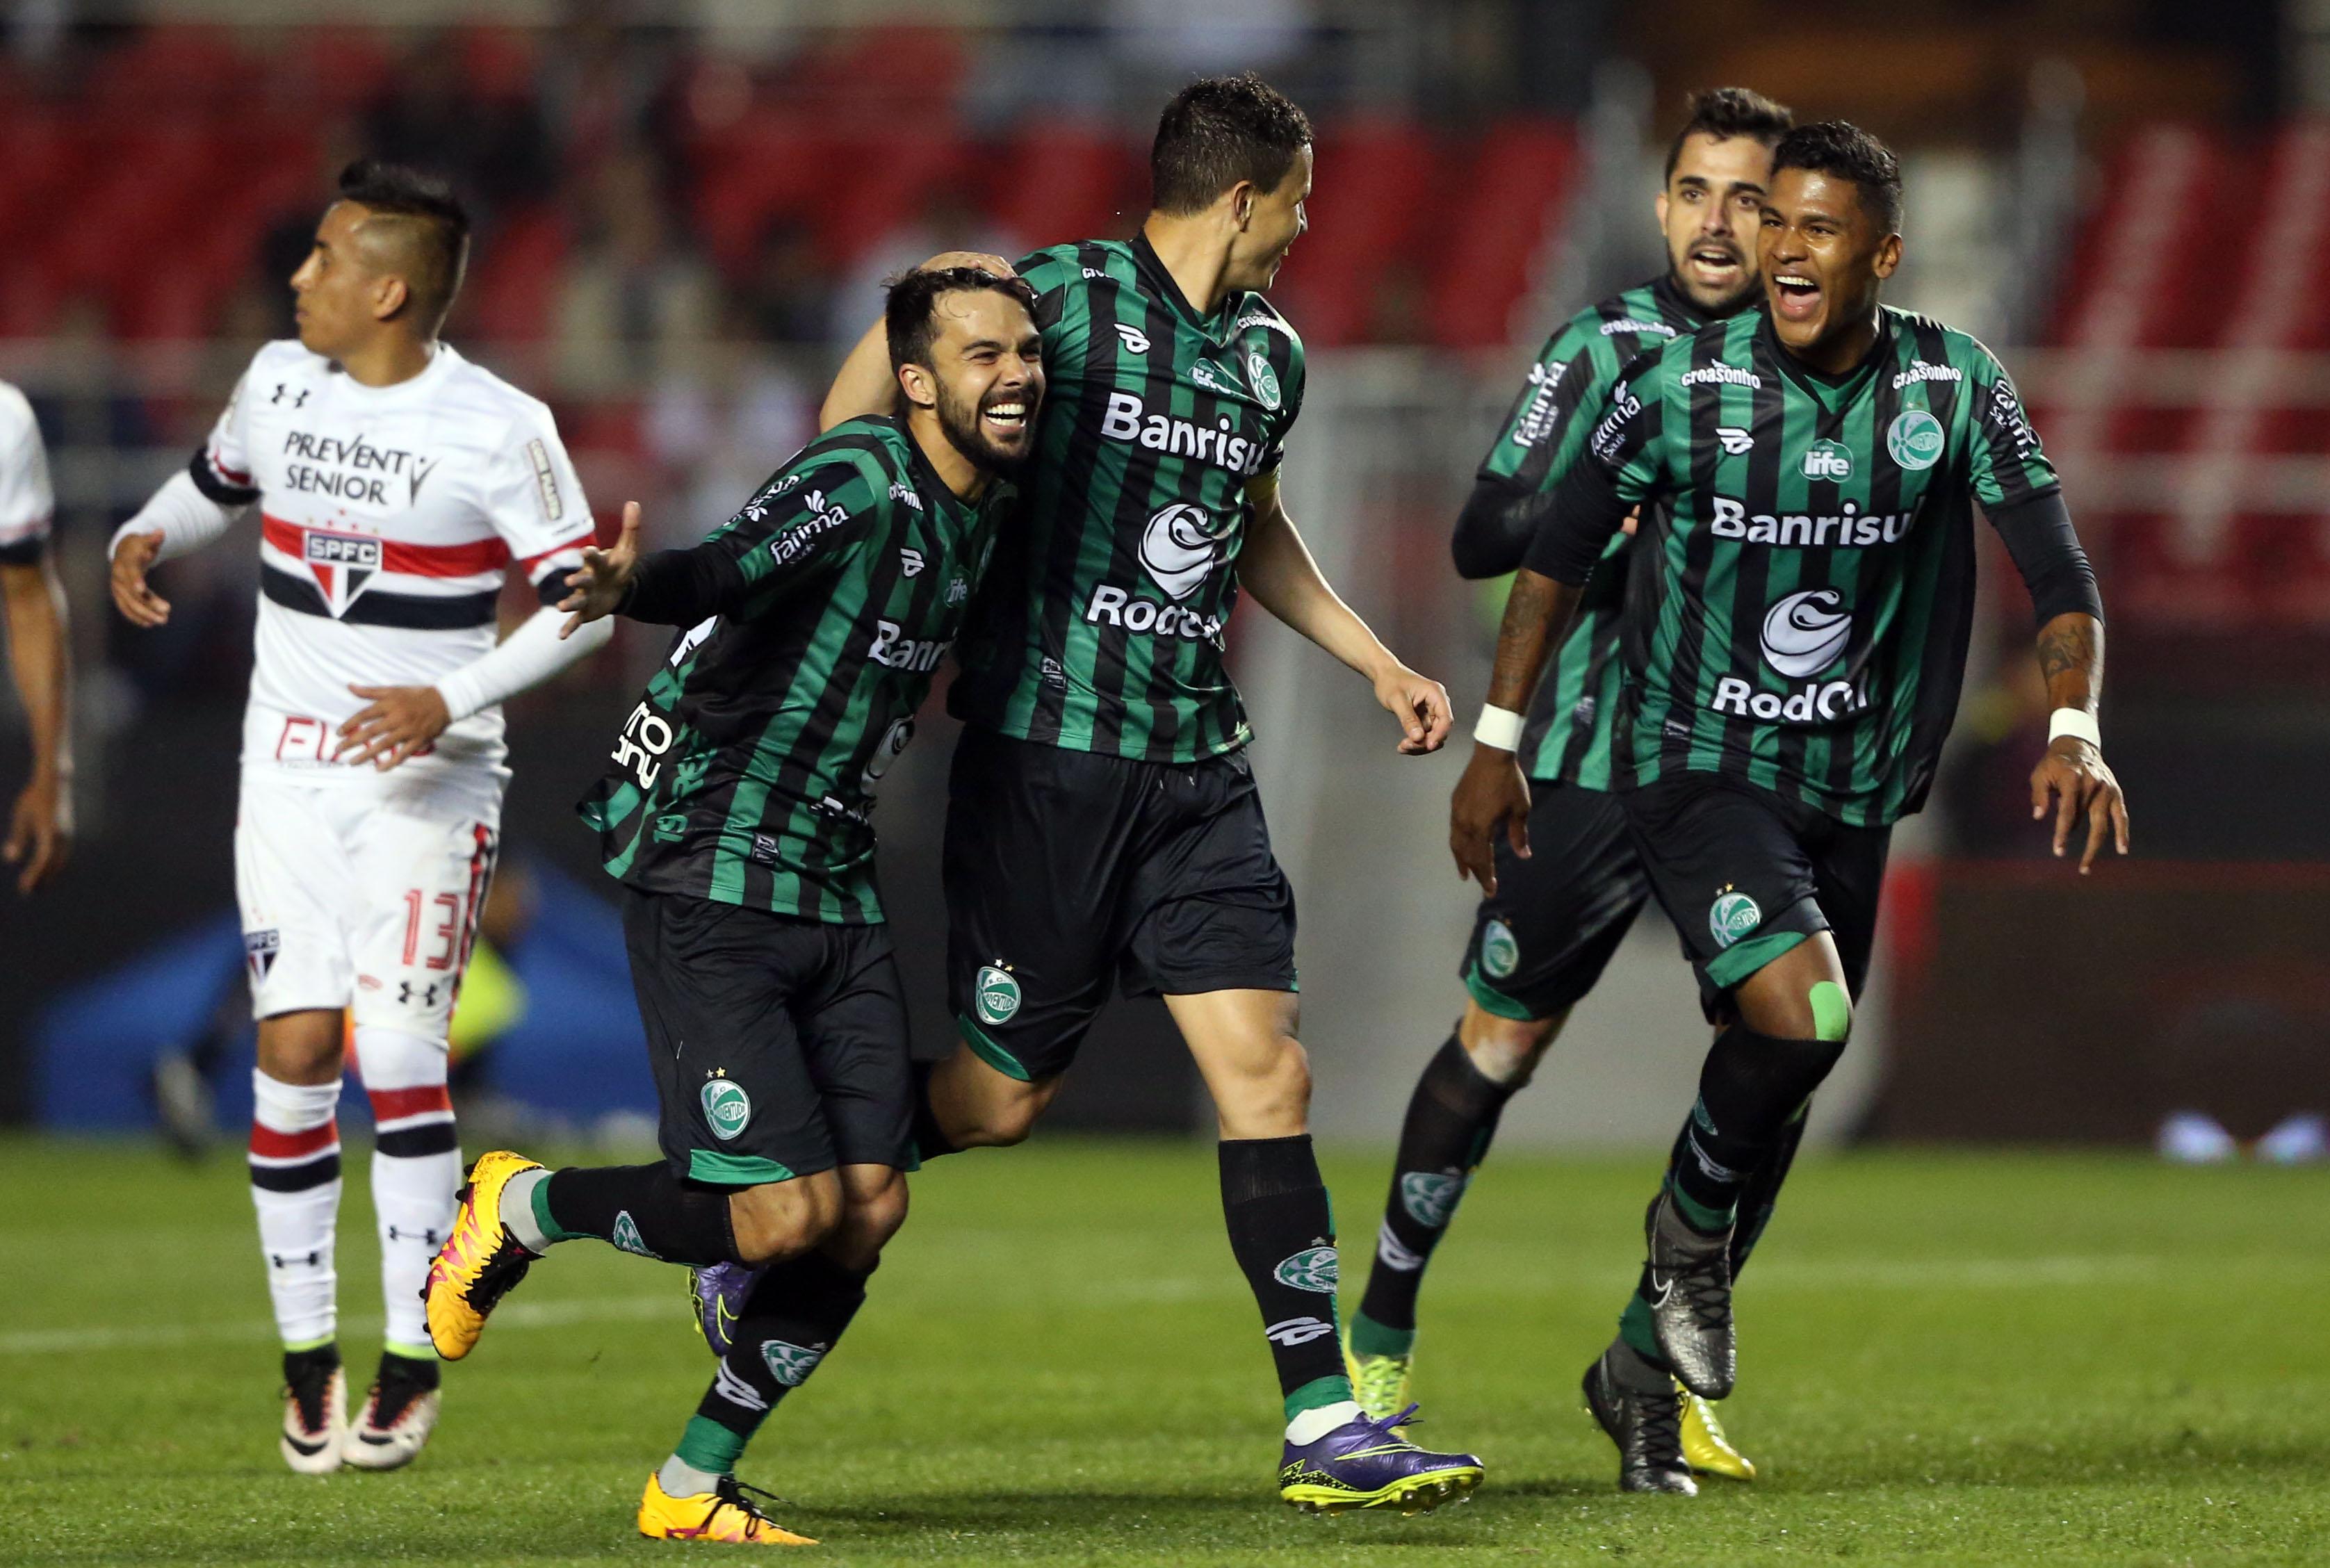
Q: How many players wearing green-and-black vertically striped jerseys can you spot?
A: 4